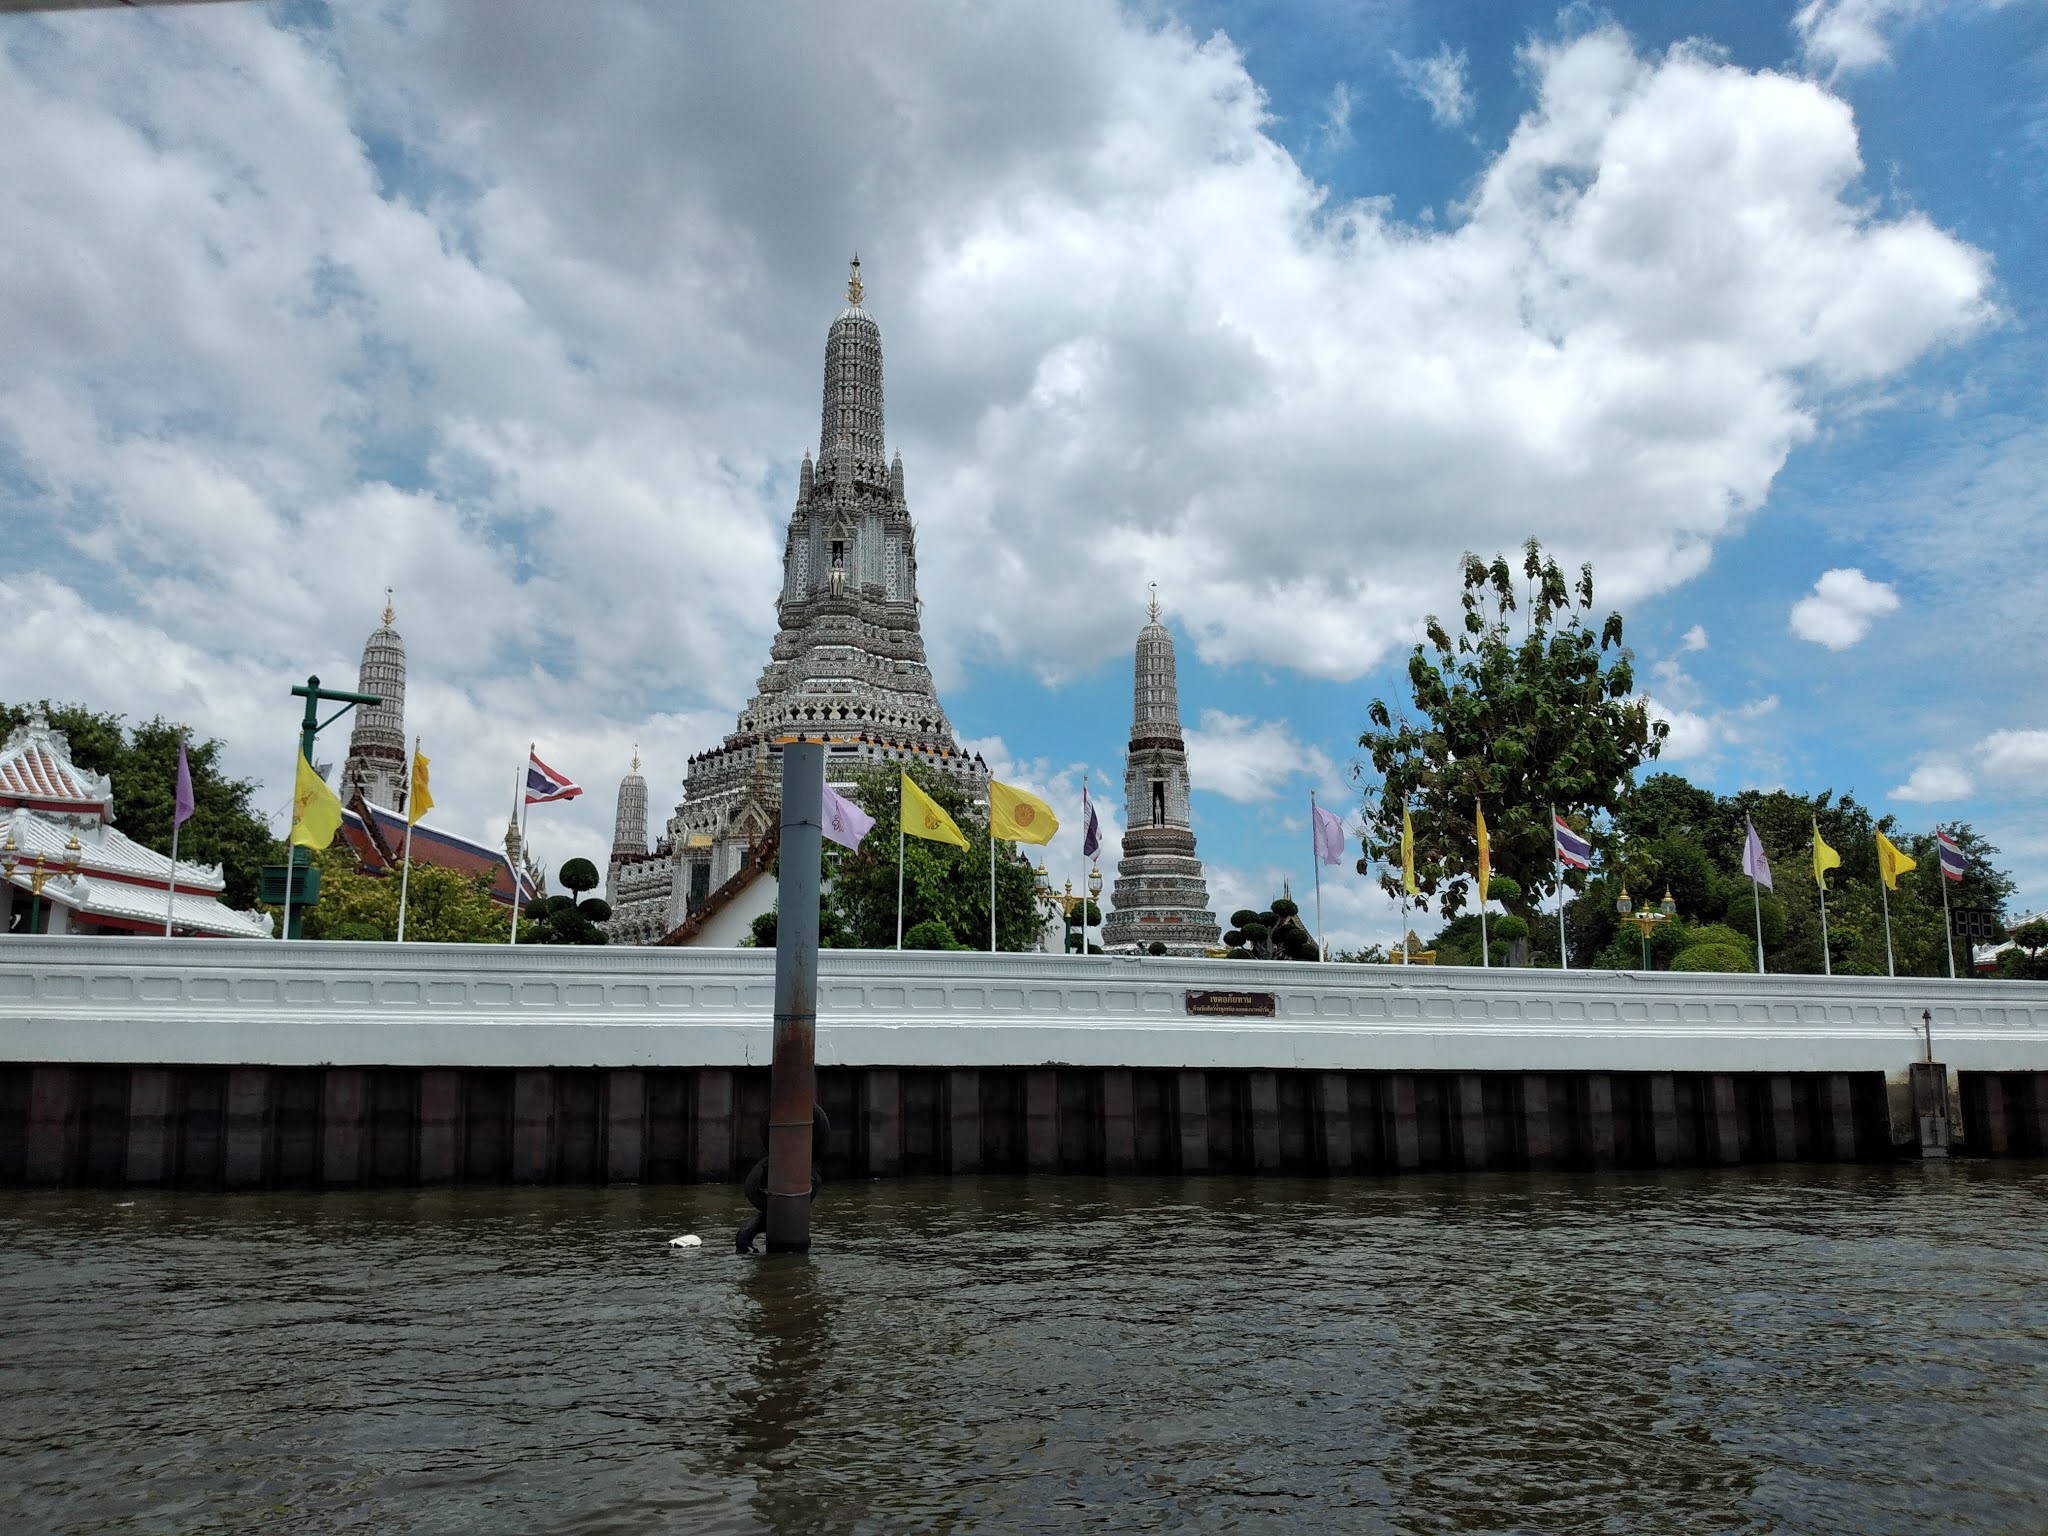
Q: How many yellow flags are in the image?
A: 8